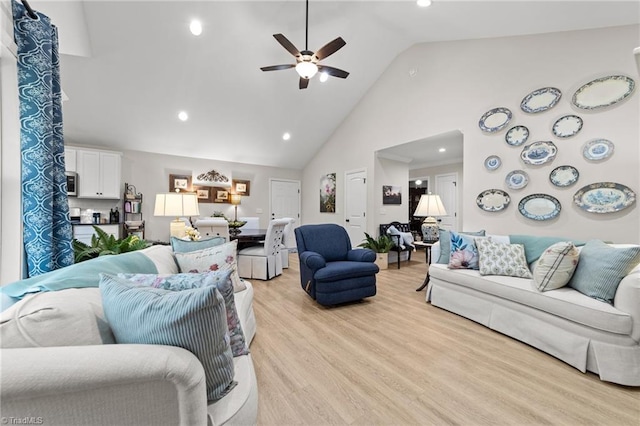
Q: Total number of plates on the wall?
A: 13